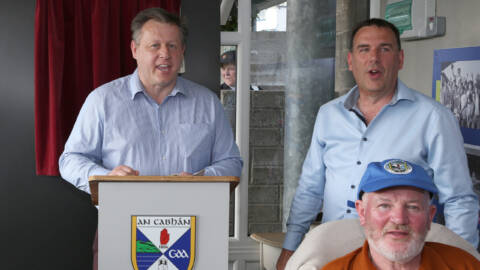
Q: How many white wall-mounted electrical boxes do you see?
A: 1